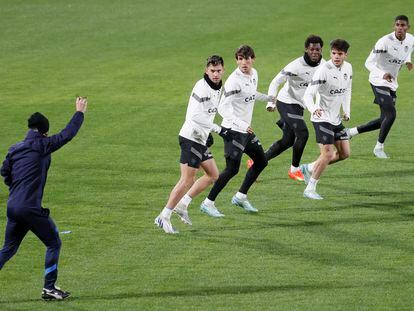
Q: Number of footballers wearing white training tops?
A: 5